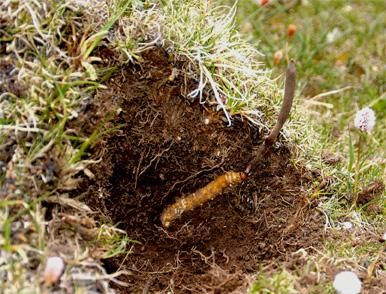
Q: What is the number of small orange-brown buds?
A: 3